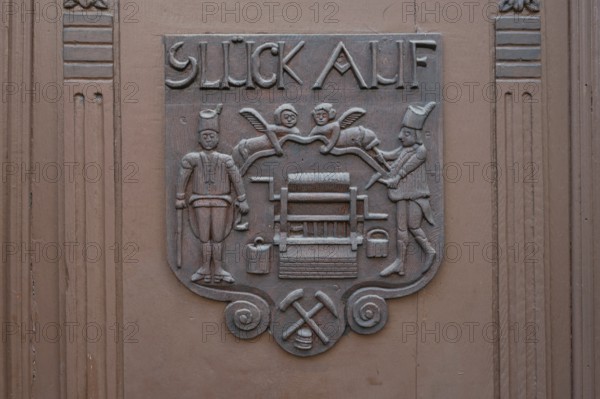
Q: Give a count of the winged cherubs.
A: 2